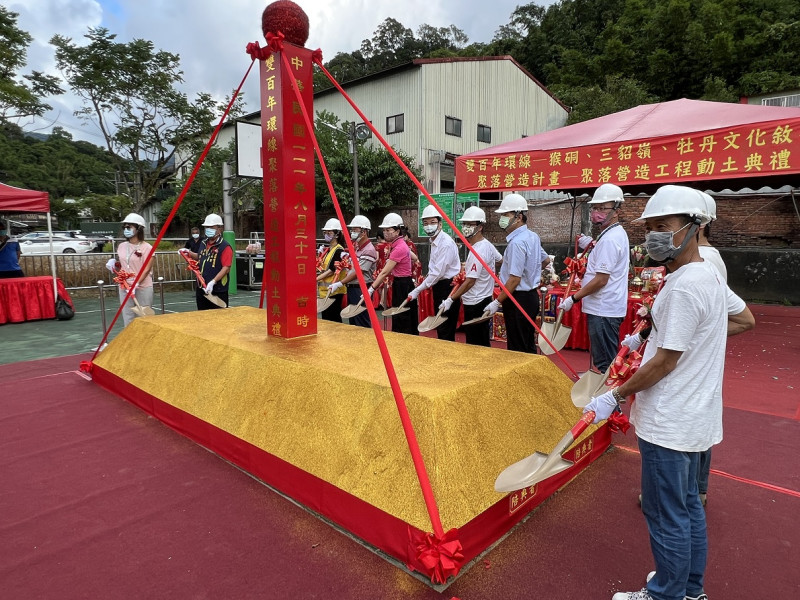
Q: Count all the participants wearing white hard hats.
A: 11